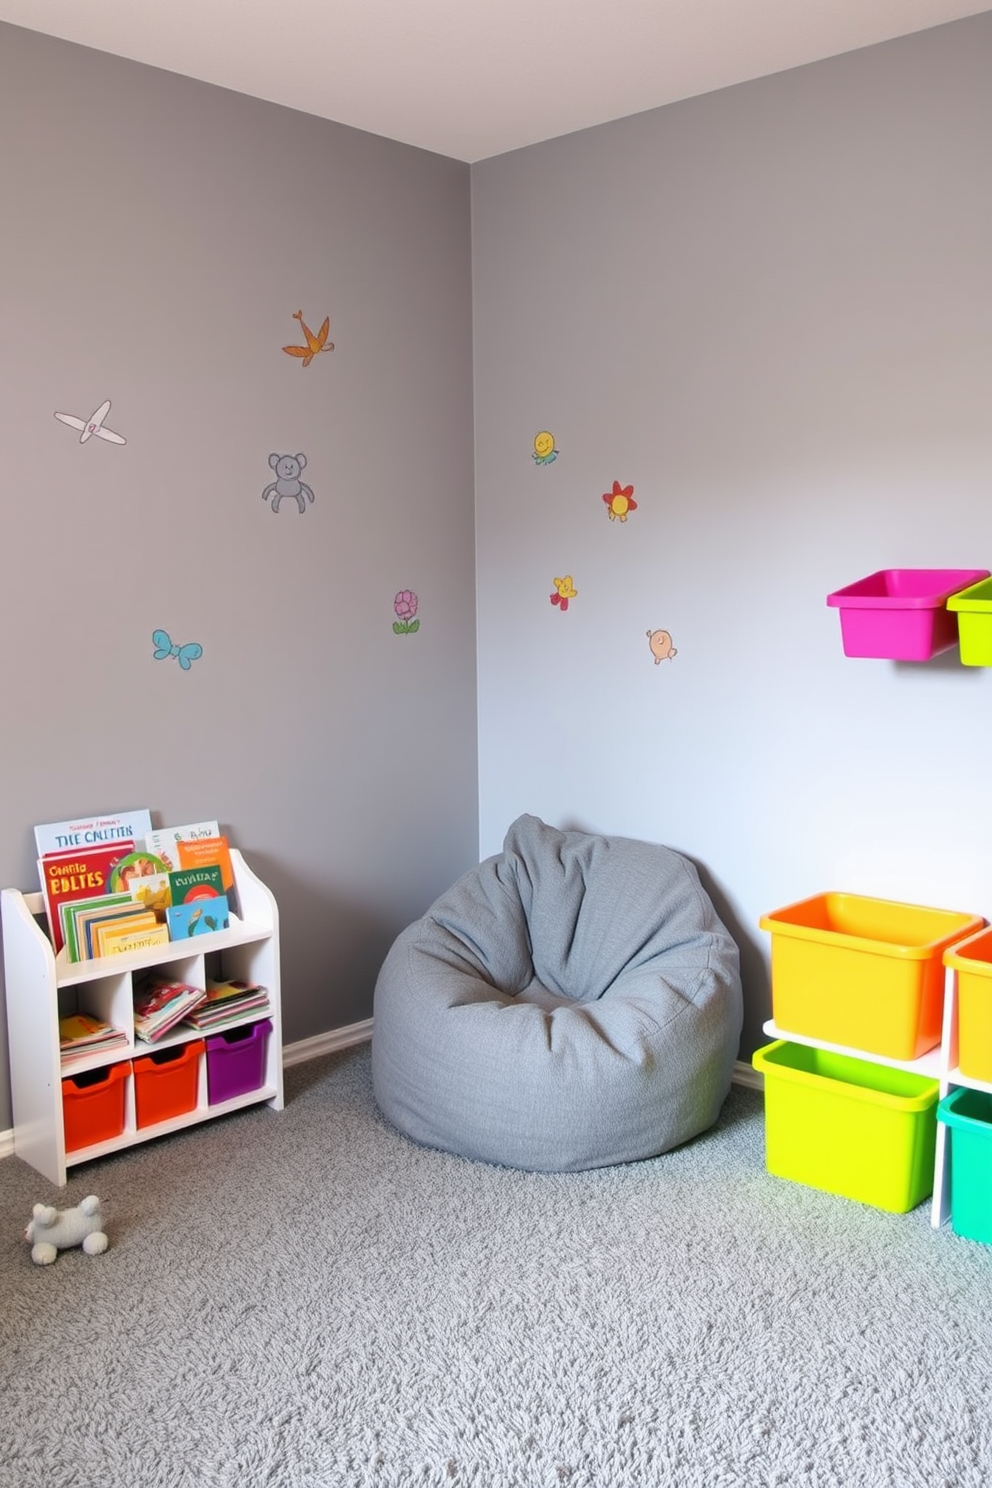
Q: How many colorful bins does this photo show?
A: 9